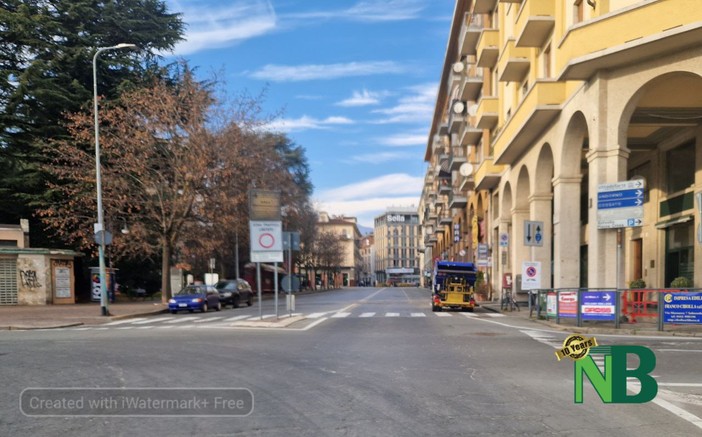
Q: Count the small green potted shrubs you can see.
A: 2